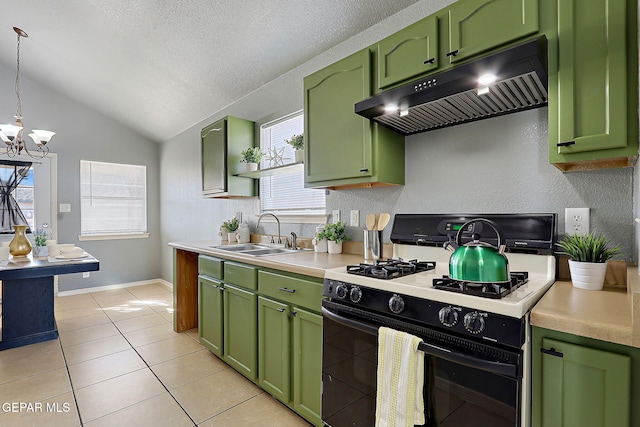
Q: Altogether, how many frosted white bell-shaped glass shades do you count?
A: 4